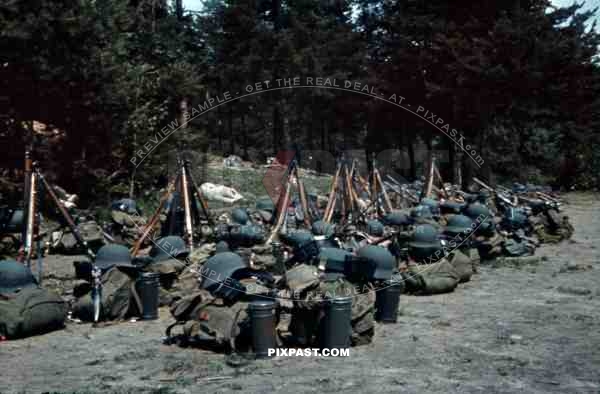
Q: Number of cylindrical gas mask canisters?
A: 4